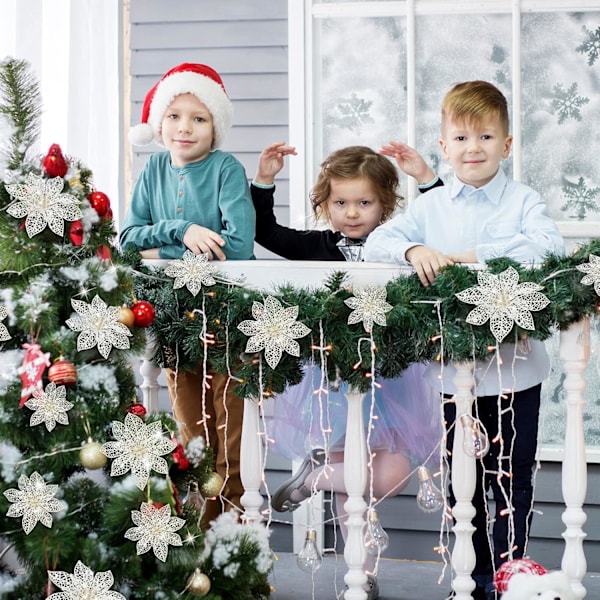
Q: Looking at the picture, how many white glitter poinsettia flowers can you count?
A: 13